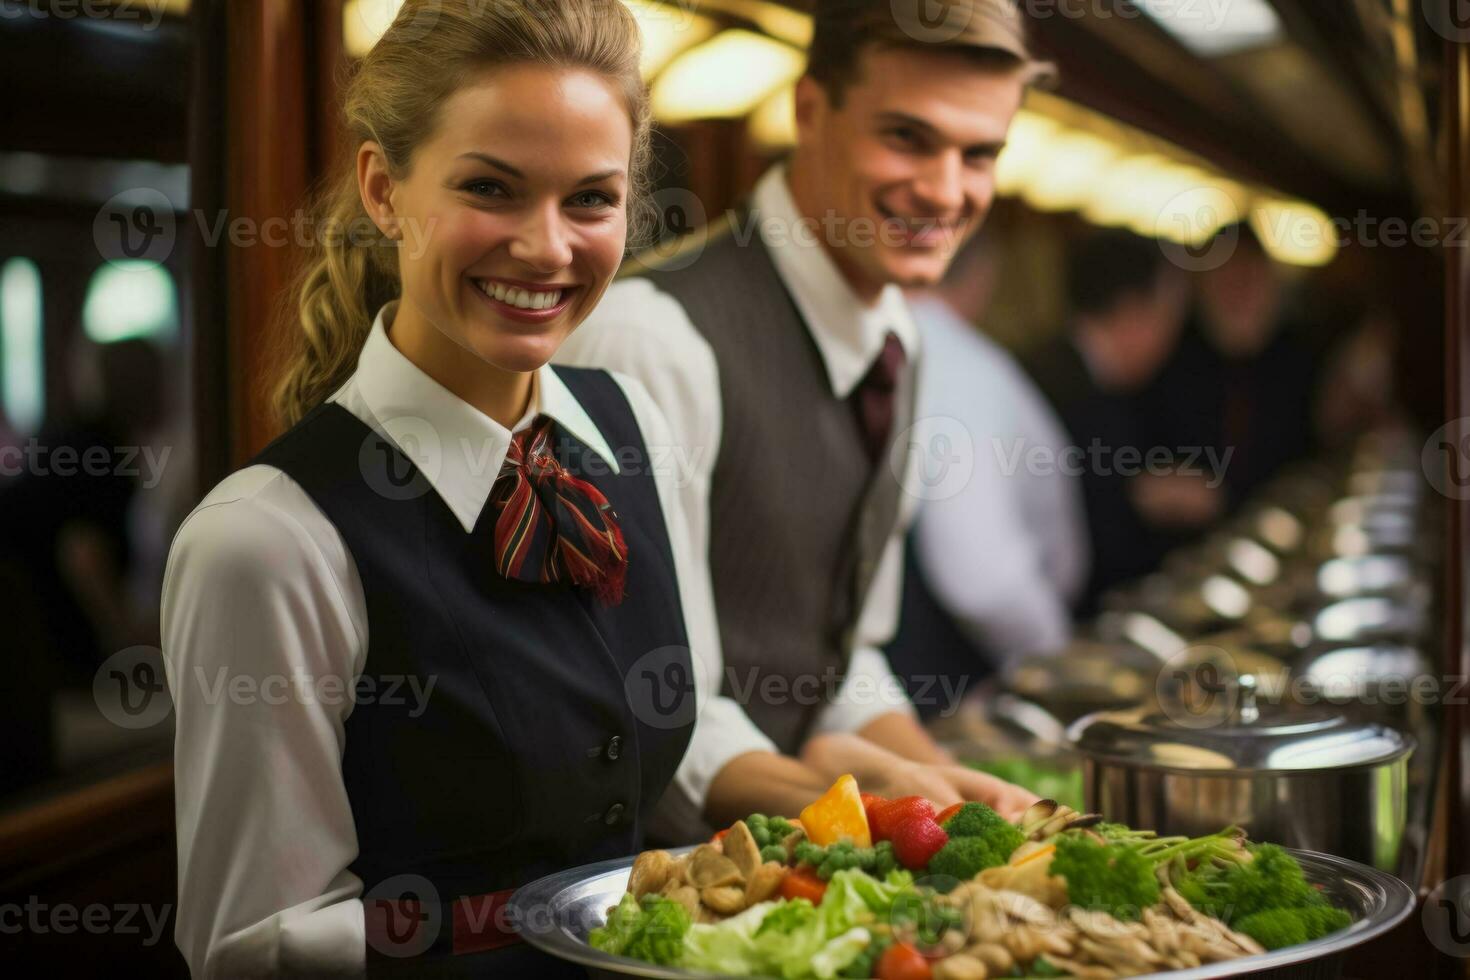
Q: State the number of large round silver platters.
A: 1